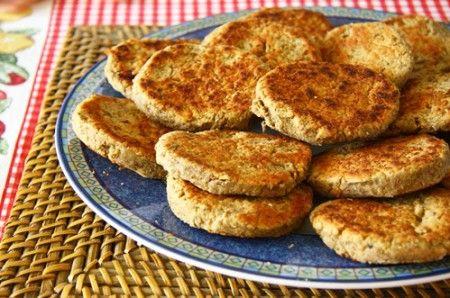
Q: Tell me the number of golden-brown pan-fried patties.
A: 13